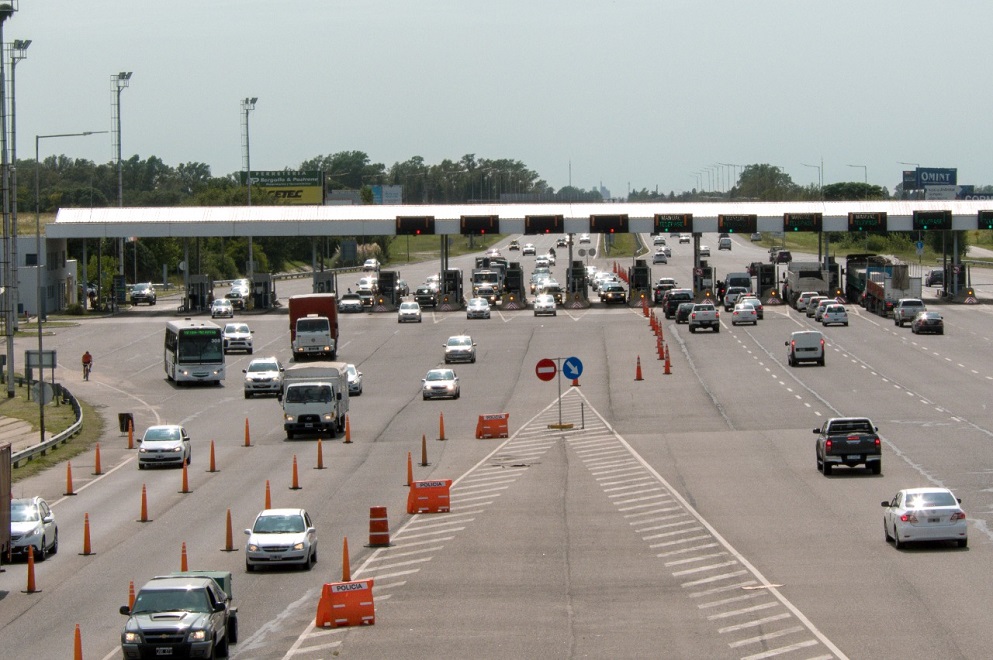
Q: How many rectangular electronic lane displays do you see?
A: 10